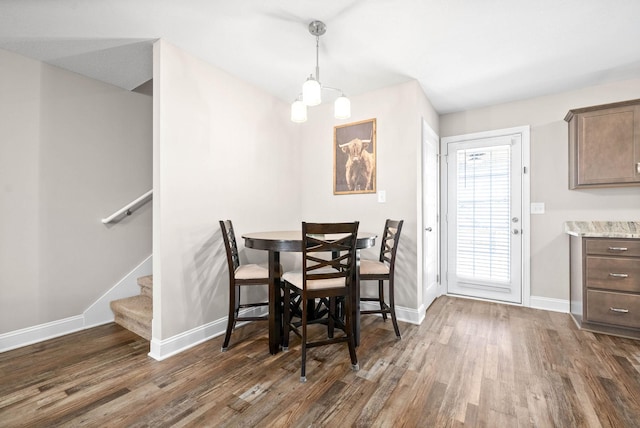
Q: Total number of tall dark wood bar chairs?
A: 3